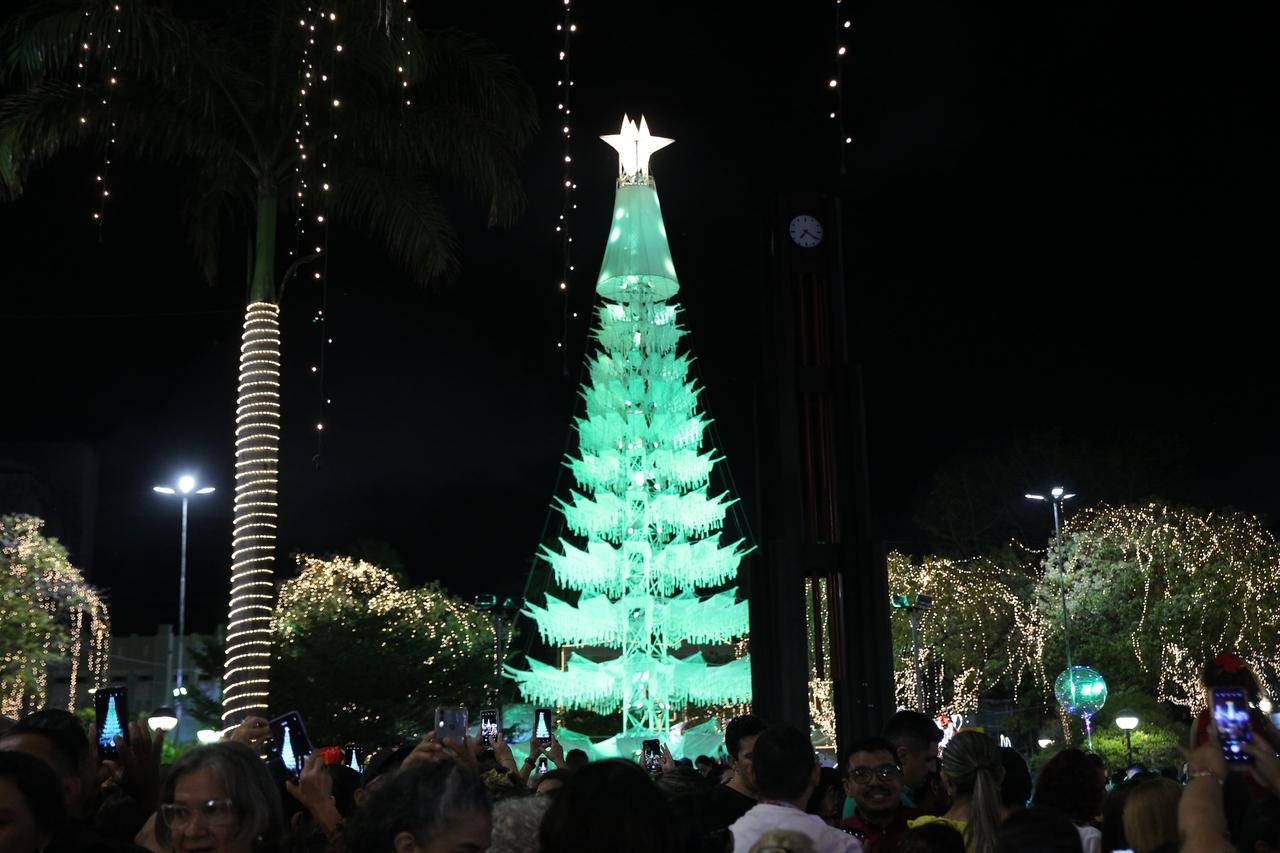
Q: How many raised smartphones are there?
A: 9